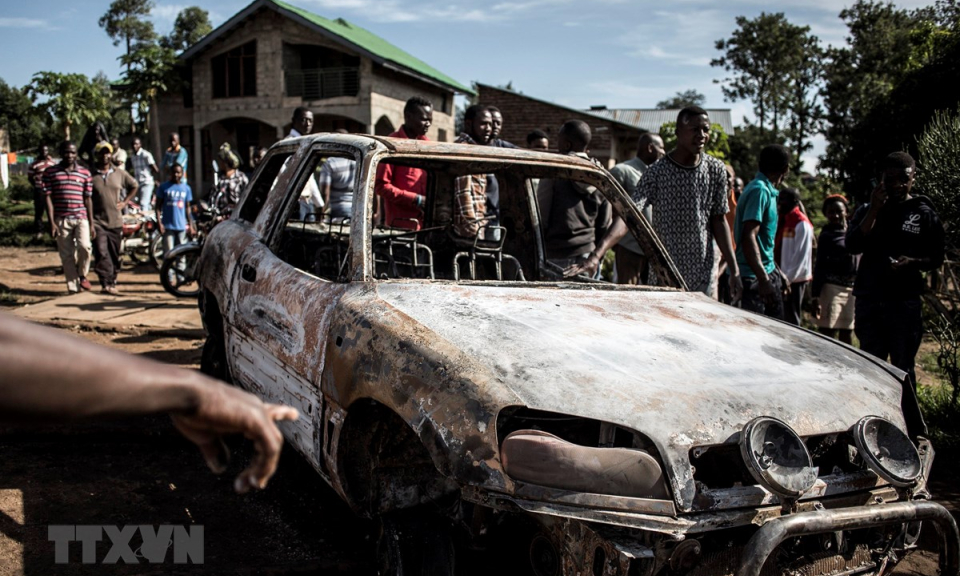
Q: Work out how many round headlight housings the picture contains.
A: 2